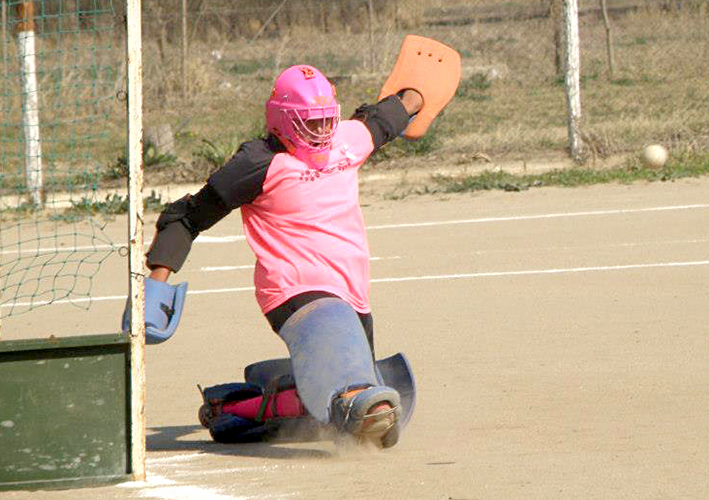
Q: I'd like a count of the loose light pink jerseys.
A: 1